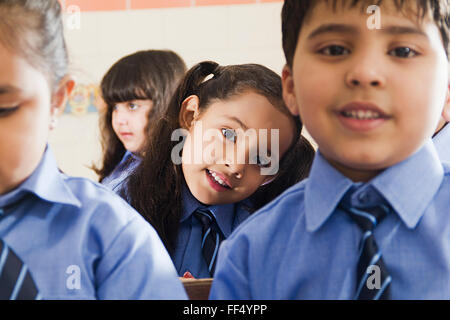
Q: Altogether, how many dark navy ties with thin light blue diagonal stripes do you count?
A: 3